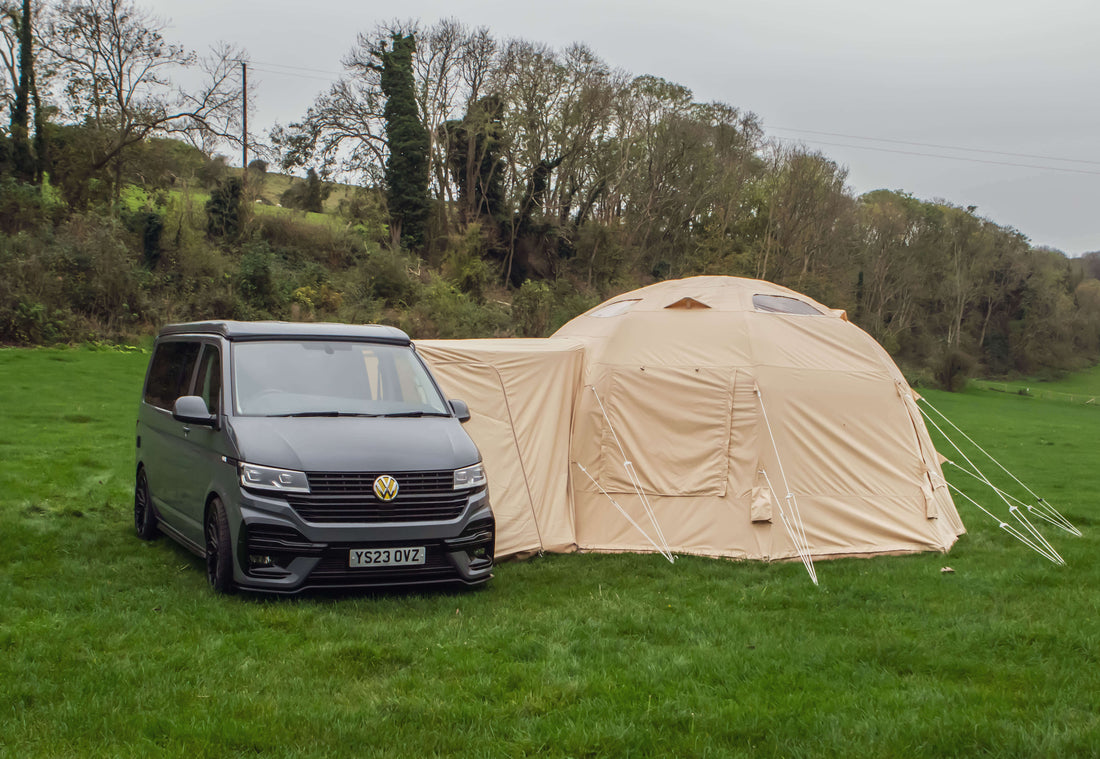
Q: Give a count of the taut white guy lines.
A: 8